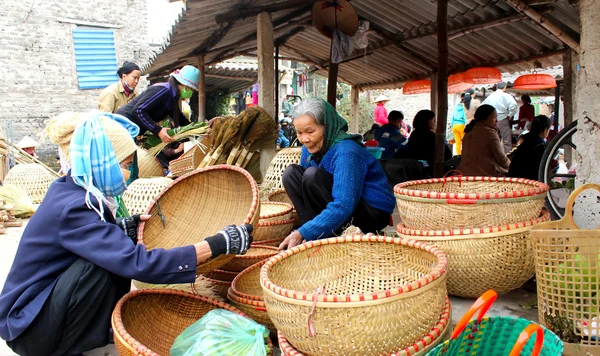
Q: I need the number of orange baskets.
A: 4